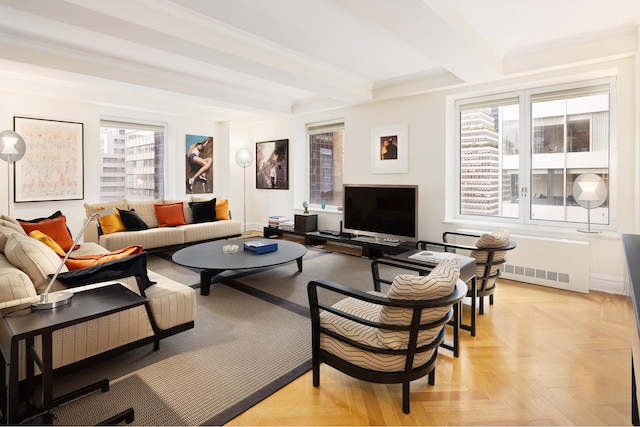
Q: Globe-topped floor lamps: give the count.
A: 2